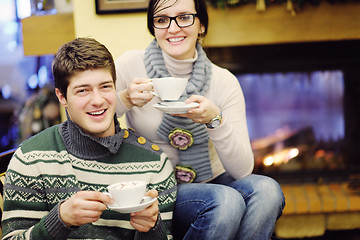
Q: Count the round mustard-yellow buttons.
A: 3